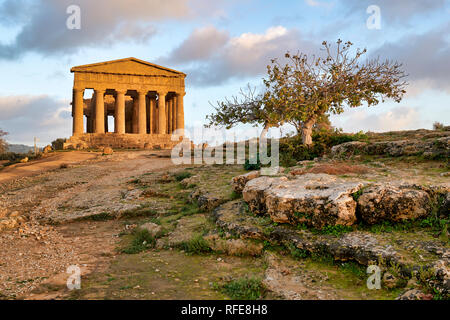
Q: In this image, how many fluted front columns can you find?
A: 6